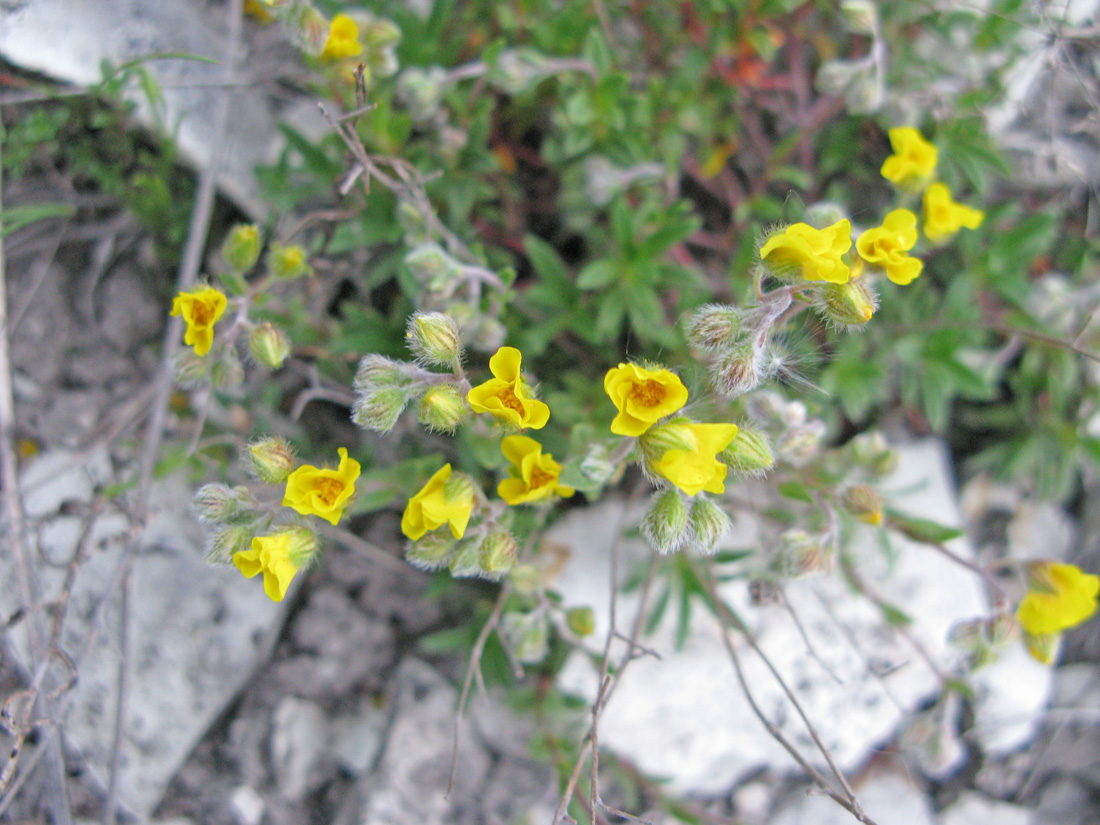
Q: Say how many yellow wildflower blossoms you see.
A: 14